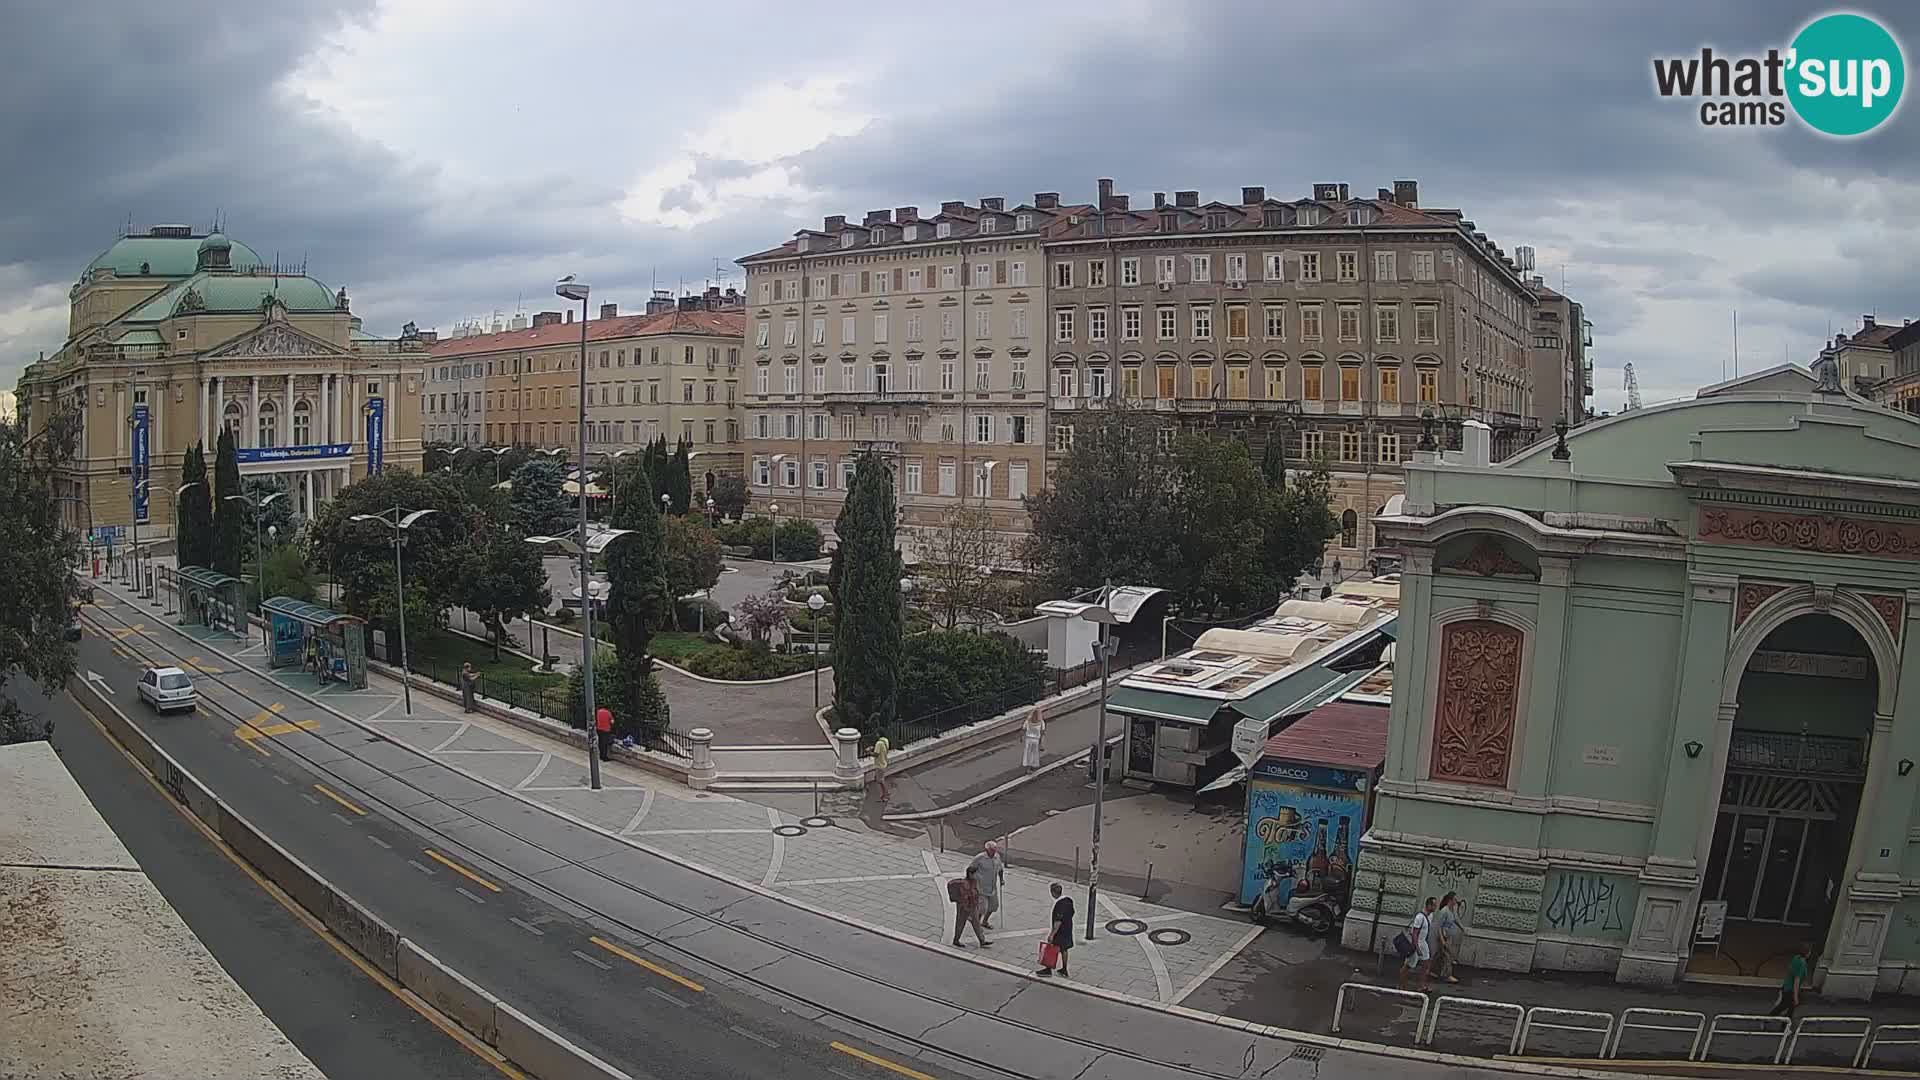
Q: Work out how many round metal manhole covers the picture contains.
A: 4